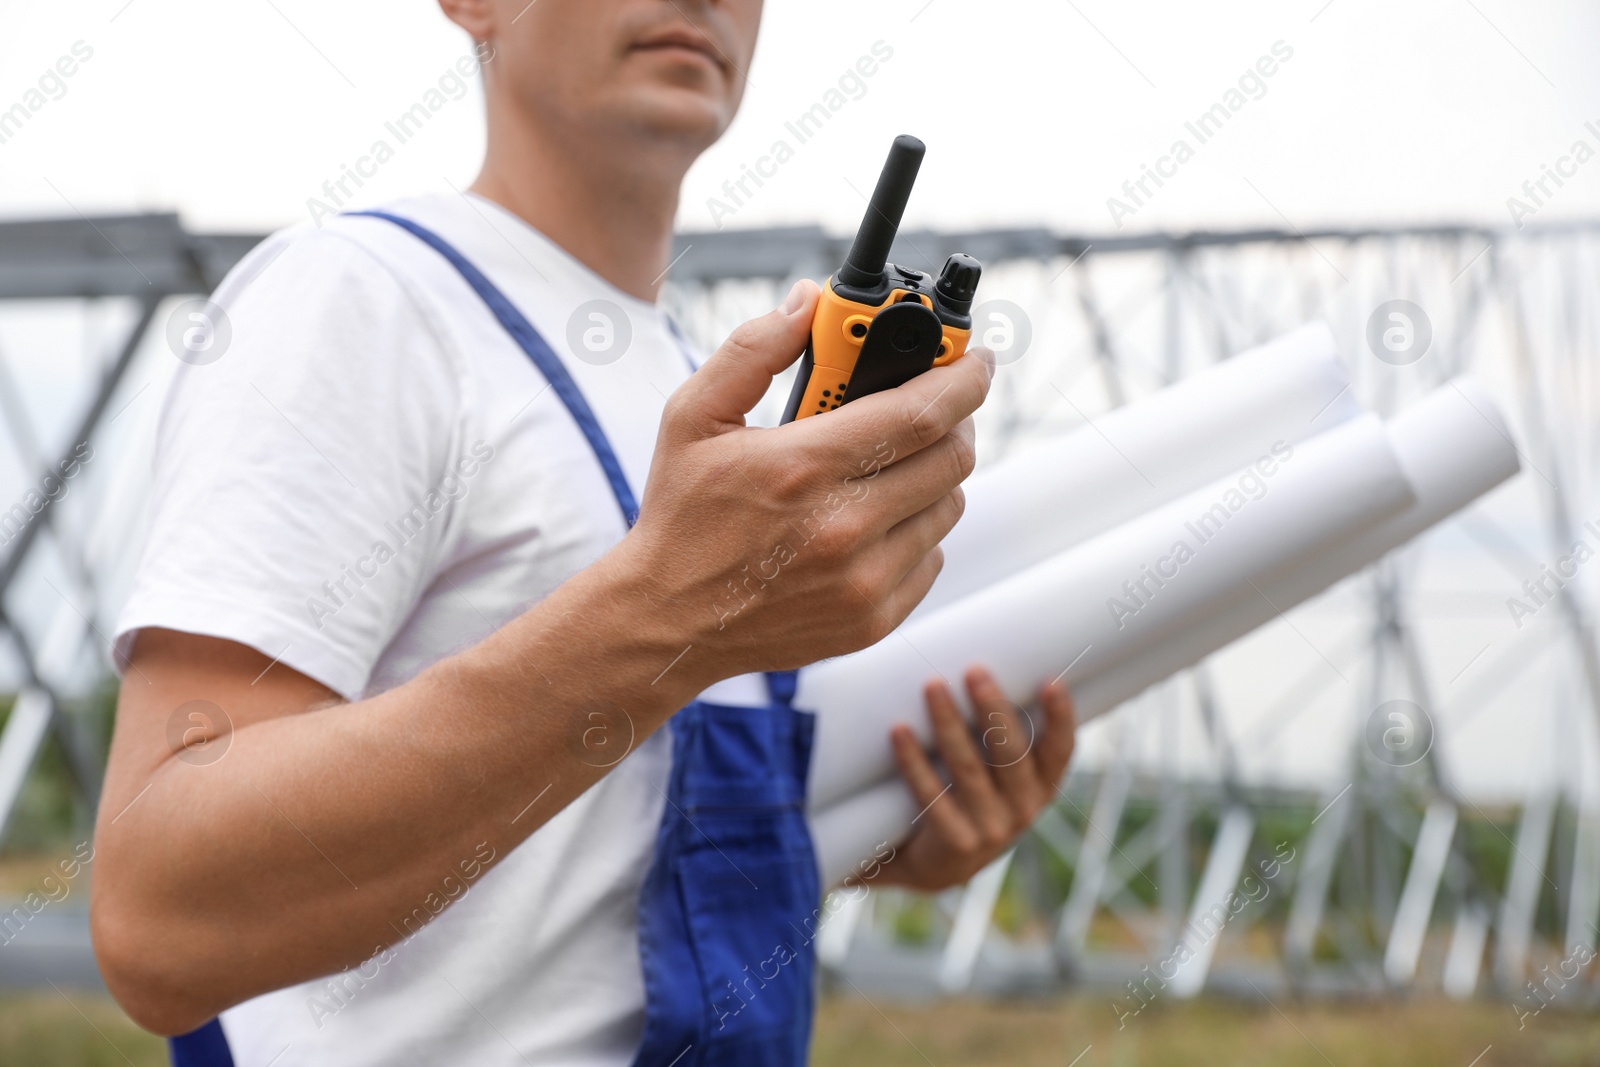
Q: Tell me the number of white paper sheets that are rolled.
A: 3